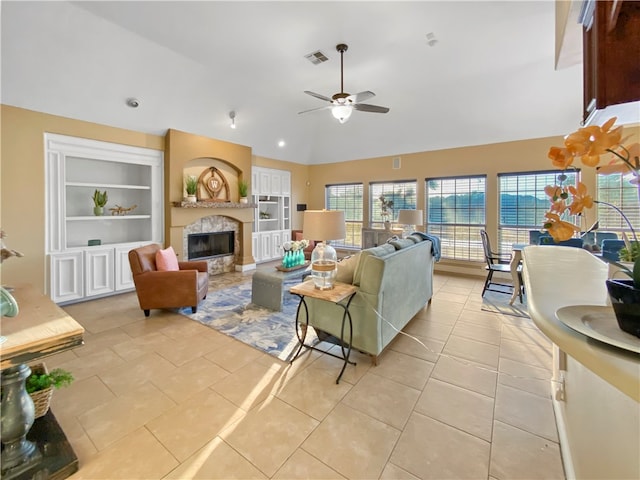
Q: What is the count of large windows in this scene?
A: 5